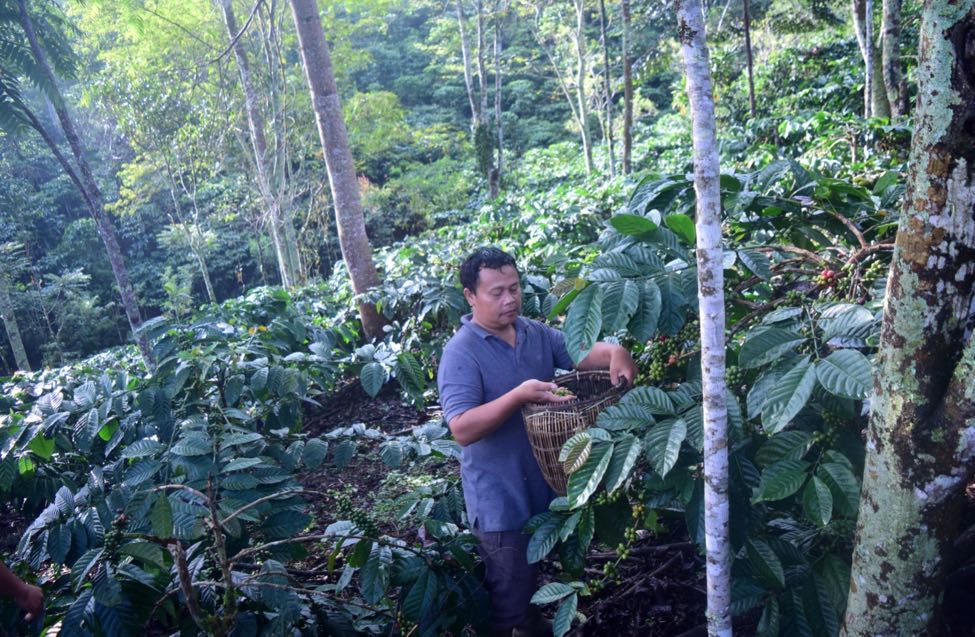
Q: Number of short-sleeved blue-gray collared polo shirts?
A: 1